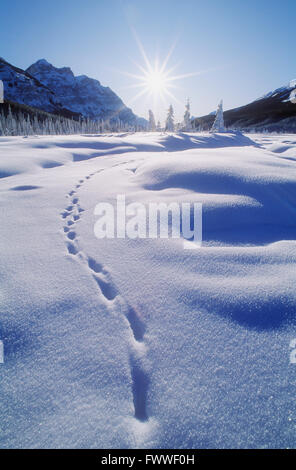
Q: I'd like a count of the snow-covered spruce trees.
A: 4